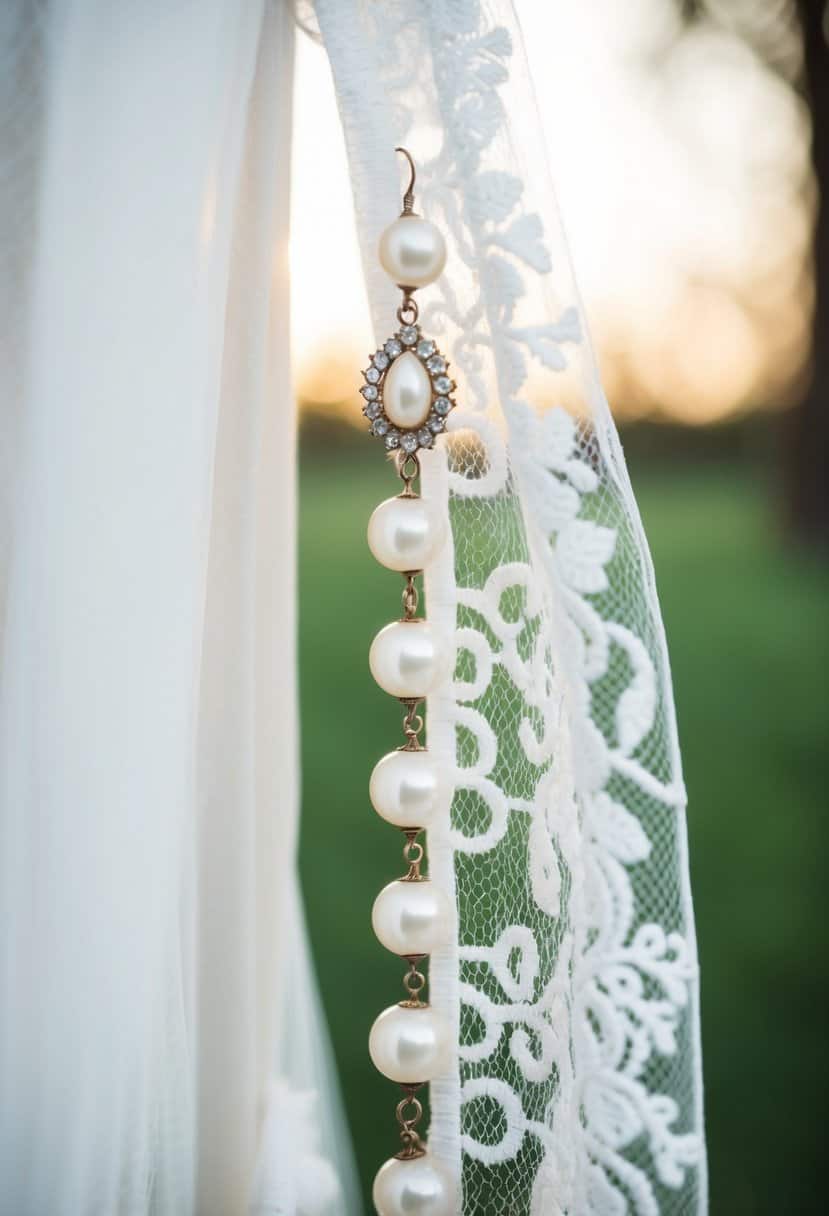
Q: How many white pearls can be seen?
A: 8